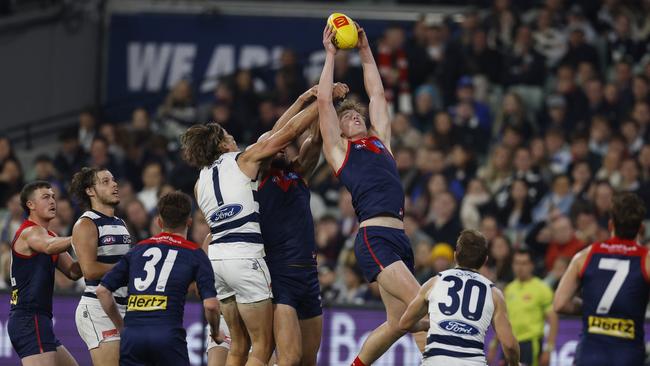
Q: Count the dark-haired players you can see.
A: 6